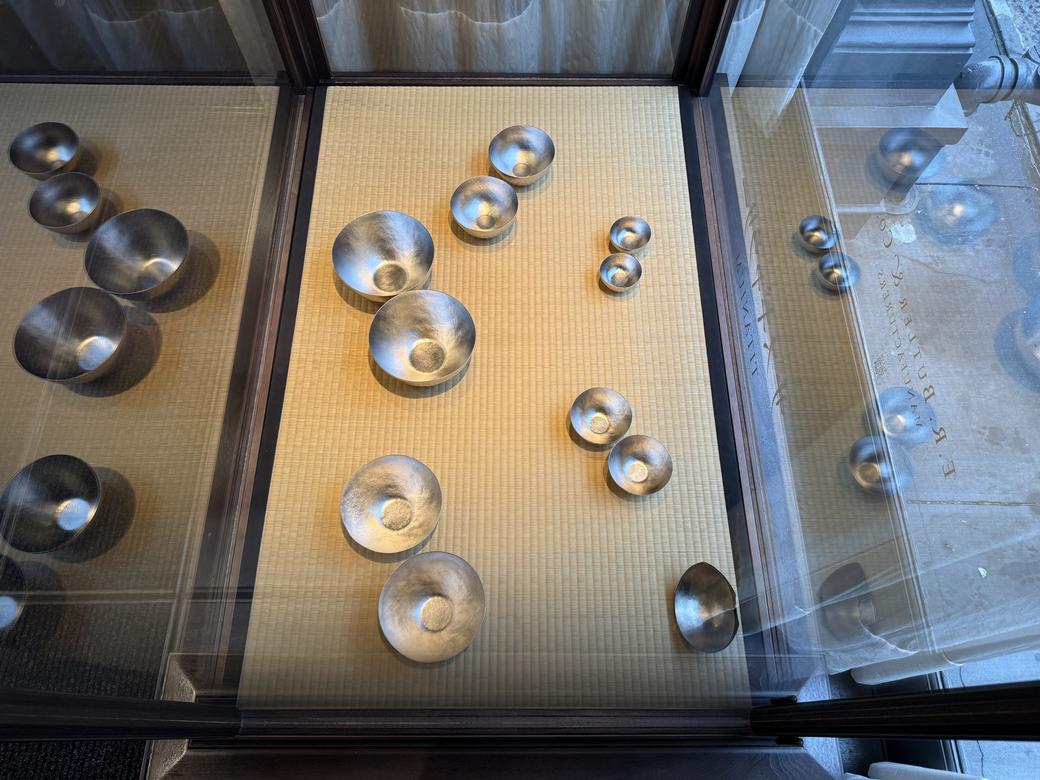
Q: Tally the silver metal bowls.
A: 11